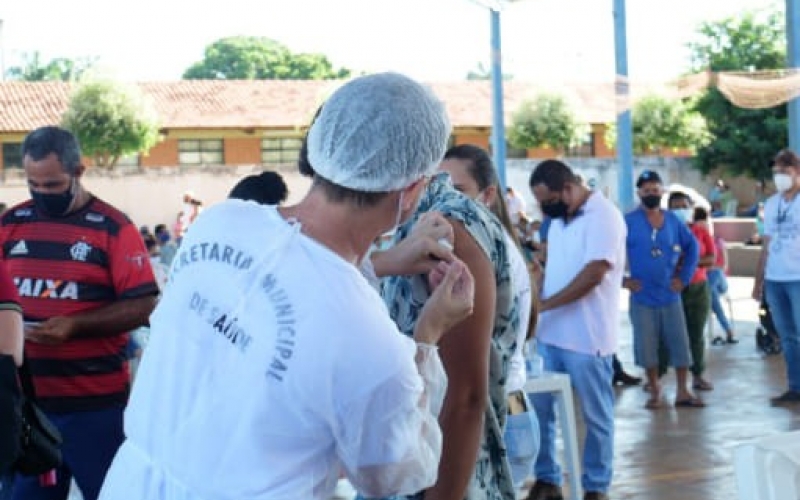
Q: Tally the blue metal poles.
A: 3